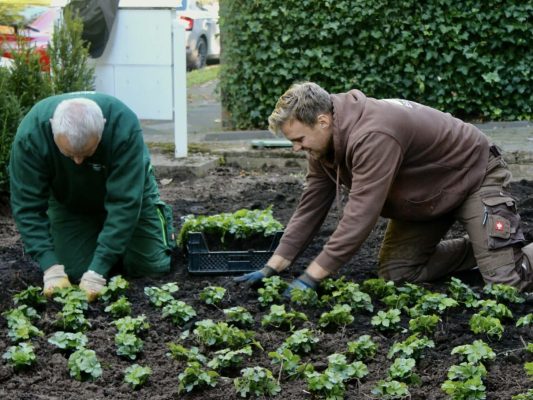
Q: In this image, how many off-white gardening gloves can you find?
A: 2